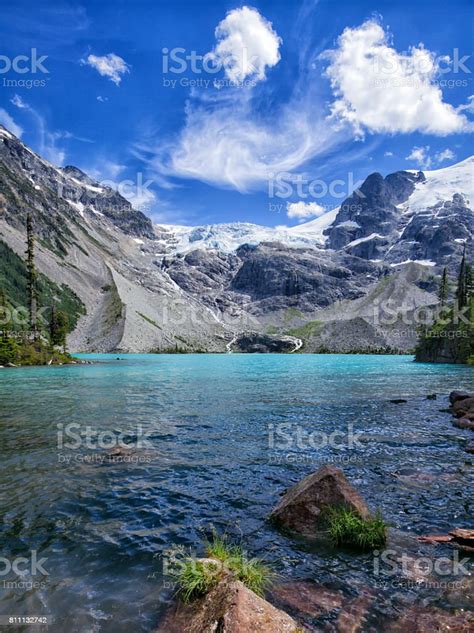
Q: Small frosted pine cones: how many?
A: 0